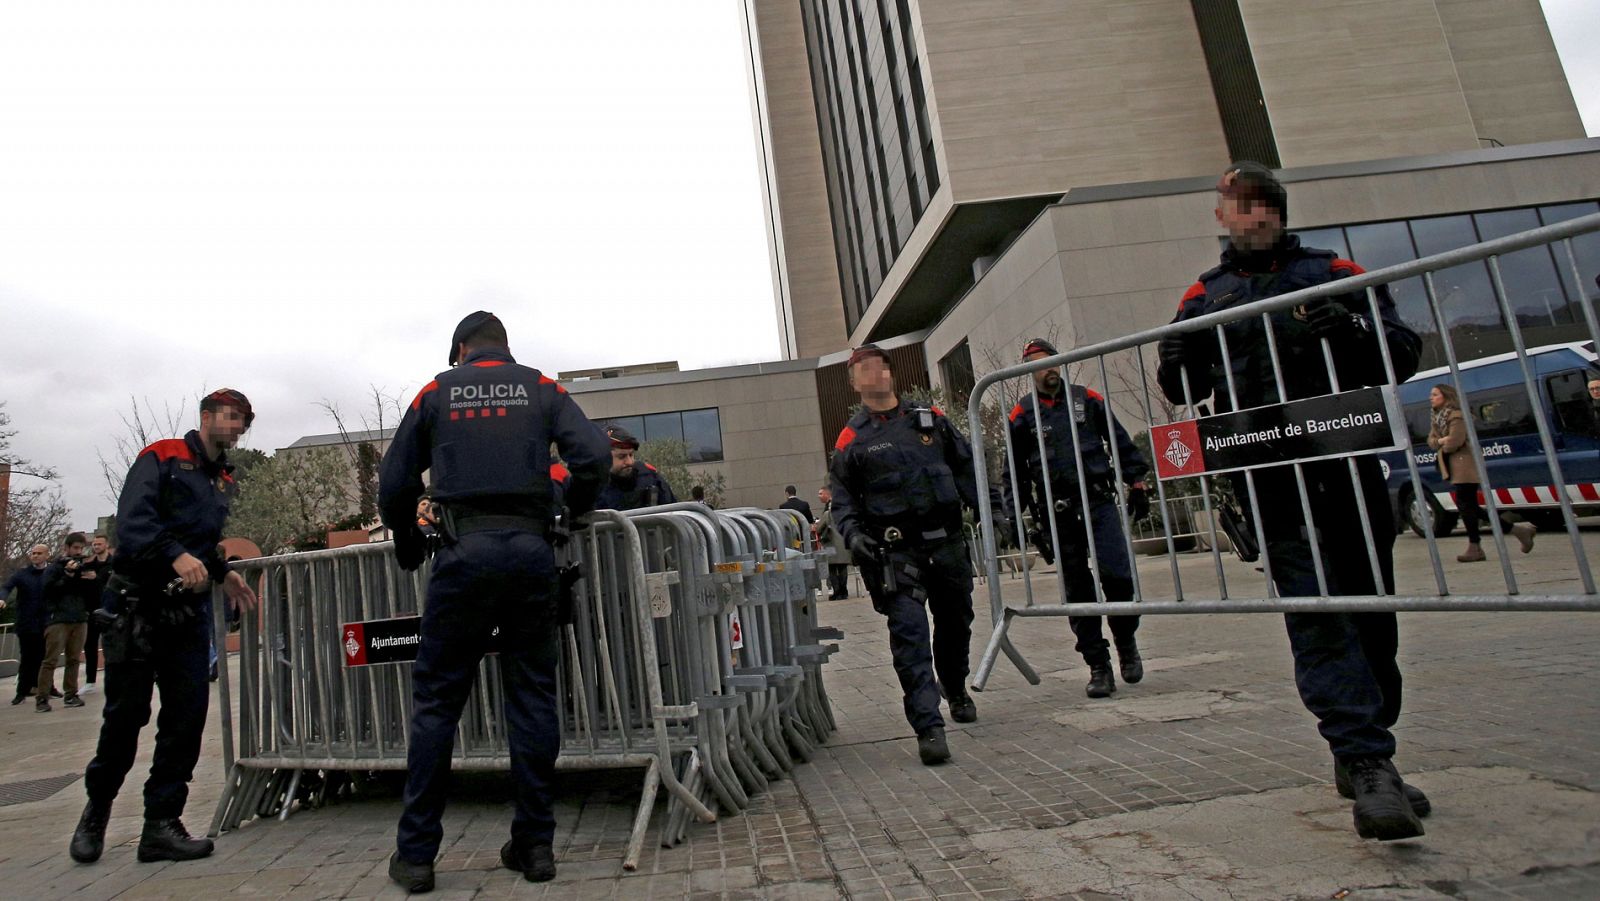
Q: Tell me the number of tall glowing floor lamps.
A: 0